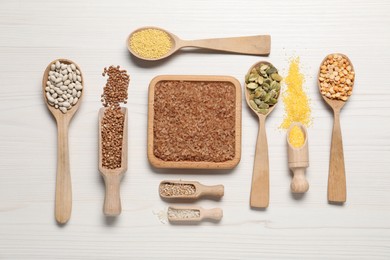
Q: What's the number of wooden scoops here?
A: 4